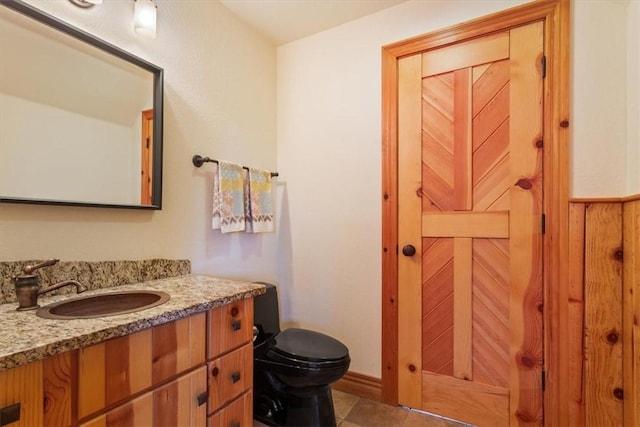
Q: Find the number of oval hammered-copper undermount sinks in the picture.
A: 1